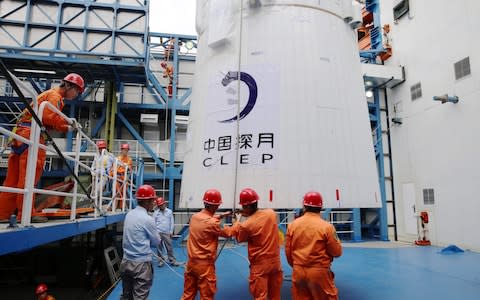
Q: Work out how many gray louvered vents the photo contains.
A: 3